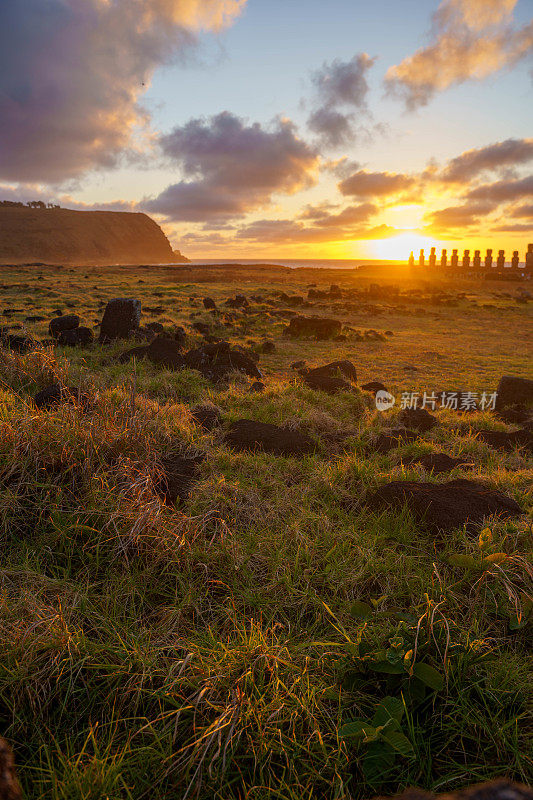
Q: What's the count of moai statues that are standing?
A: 11